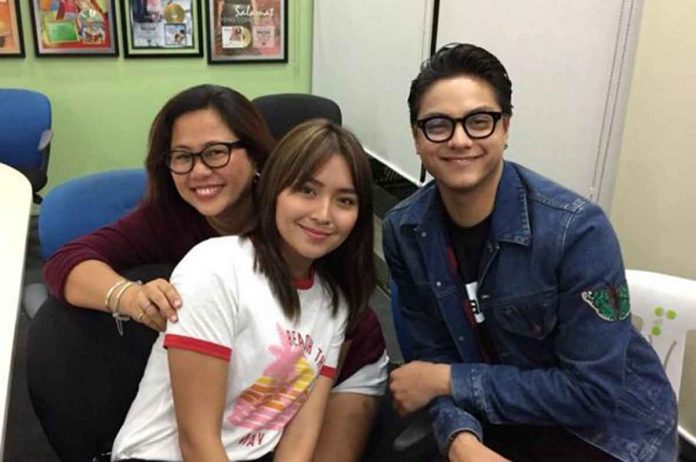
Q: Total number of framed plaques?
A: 4